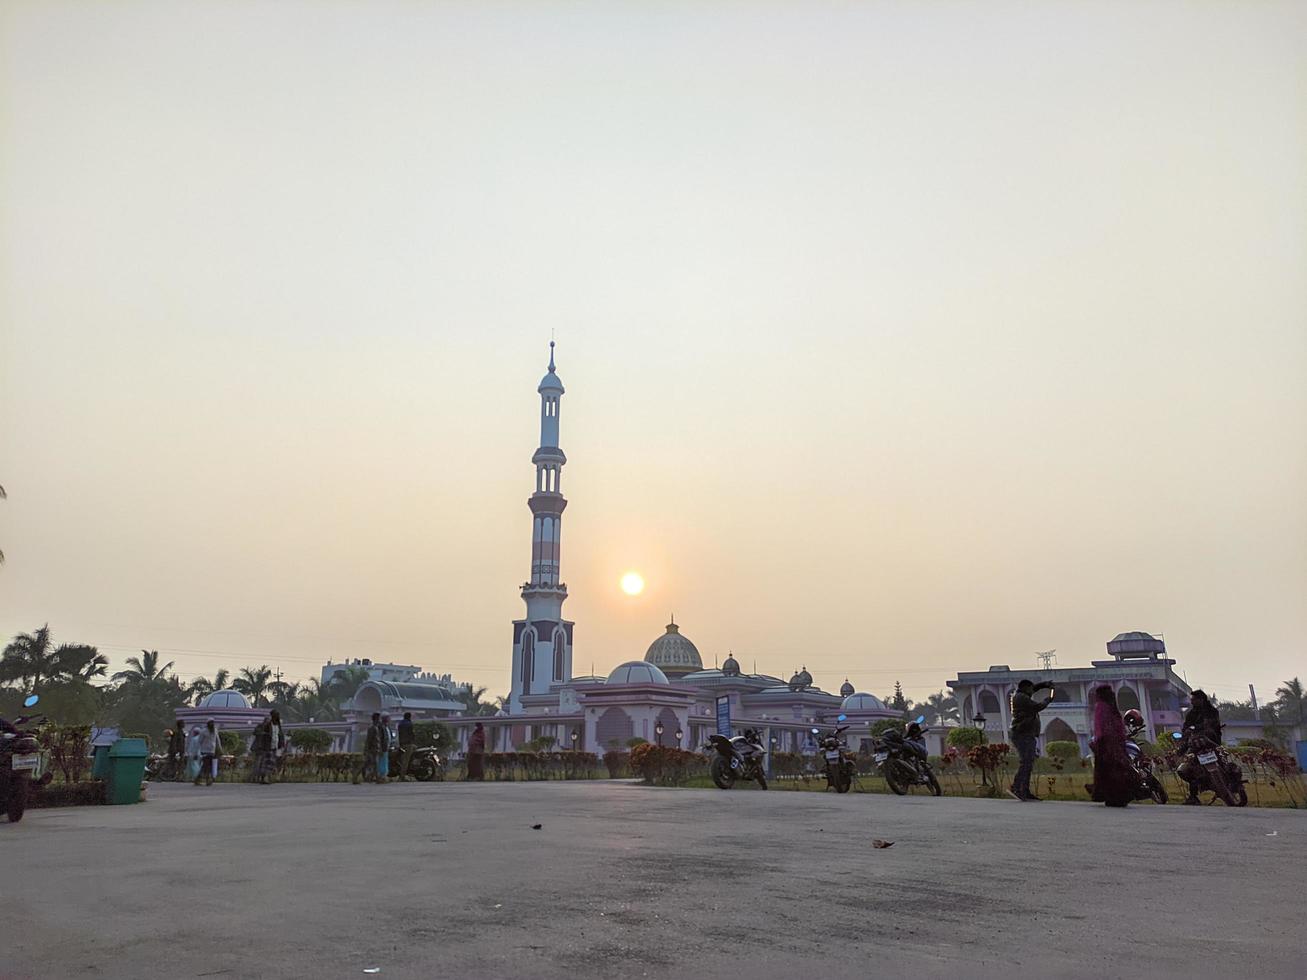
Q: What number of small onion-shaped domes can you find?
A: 4